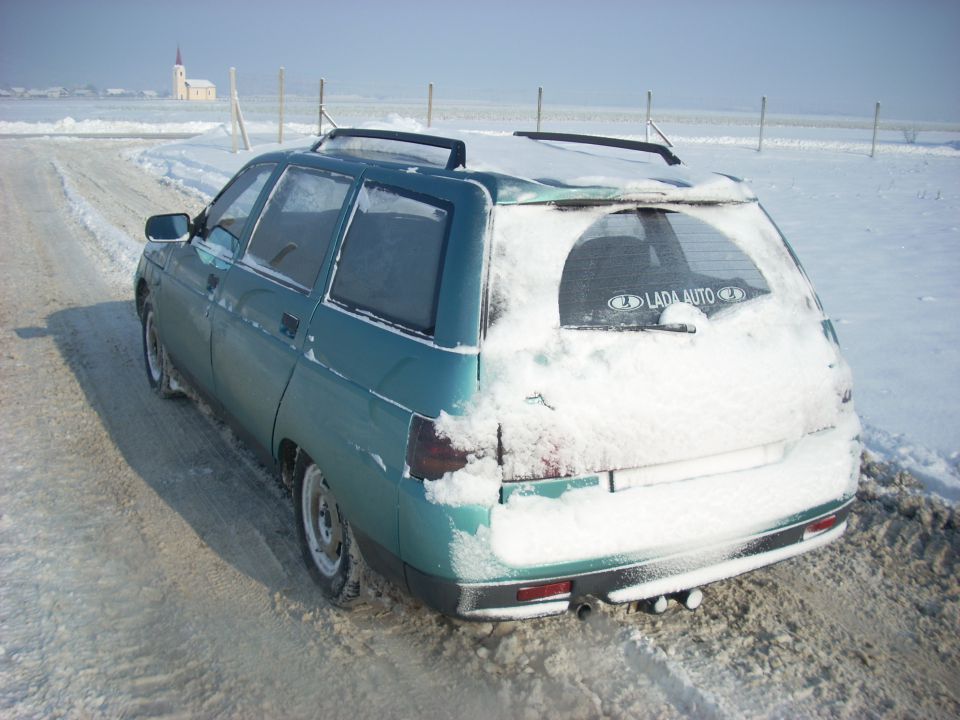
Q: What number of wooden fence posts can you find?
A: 8